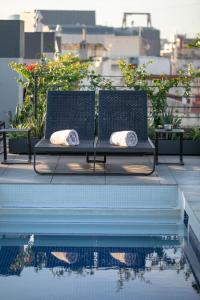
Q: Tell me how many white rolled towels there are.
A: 2